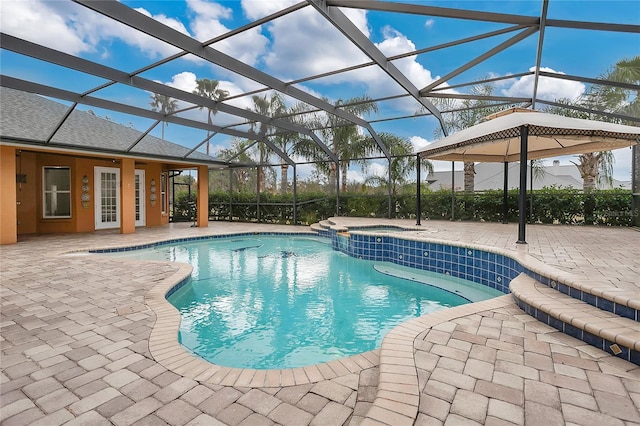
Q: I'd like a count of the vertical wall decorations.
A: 2